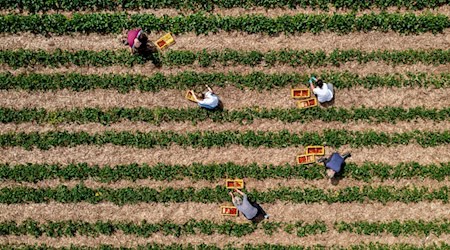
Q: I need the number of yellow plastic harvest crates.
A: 8